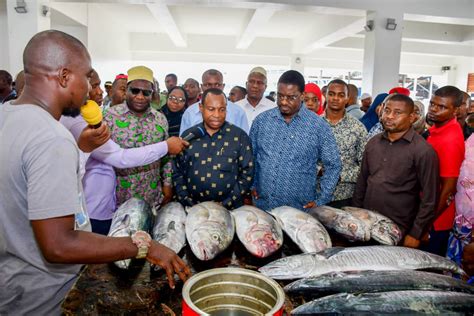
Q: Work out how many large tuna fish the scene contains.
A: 7